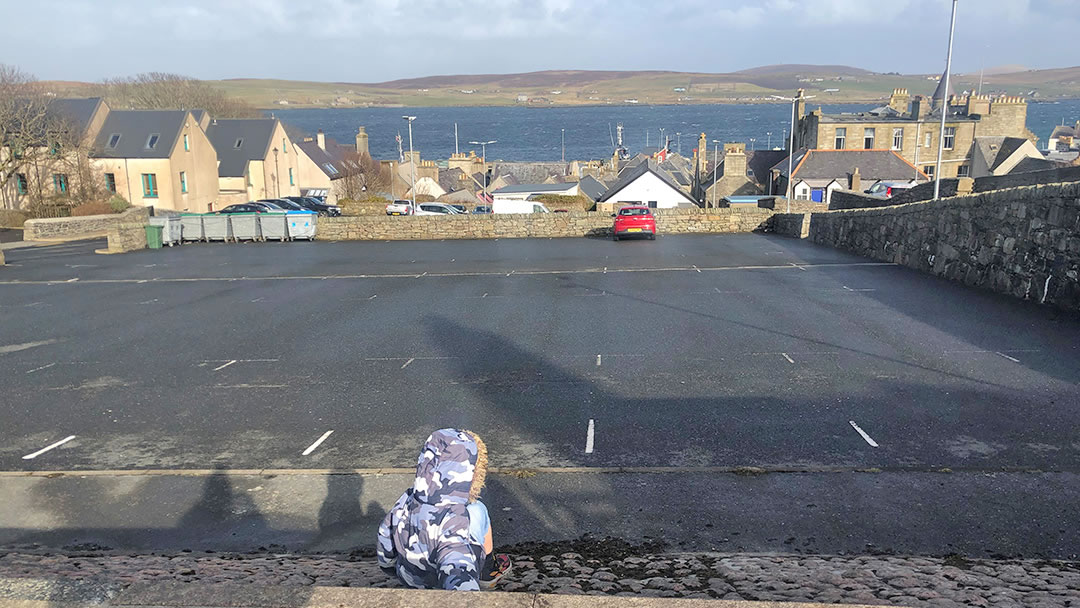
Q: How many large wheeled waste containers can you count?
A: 6